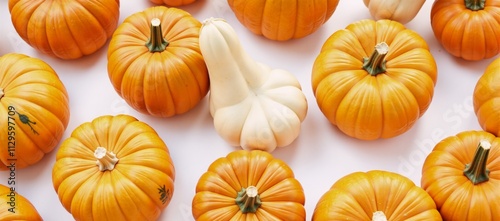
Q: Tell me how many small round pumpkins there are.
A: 13